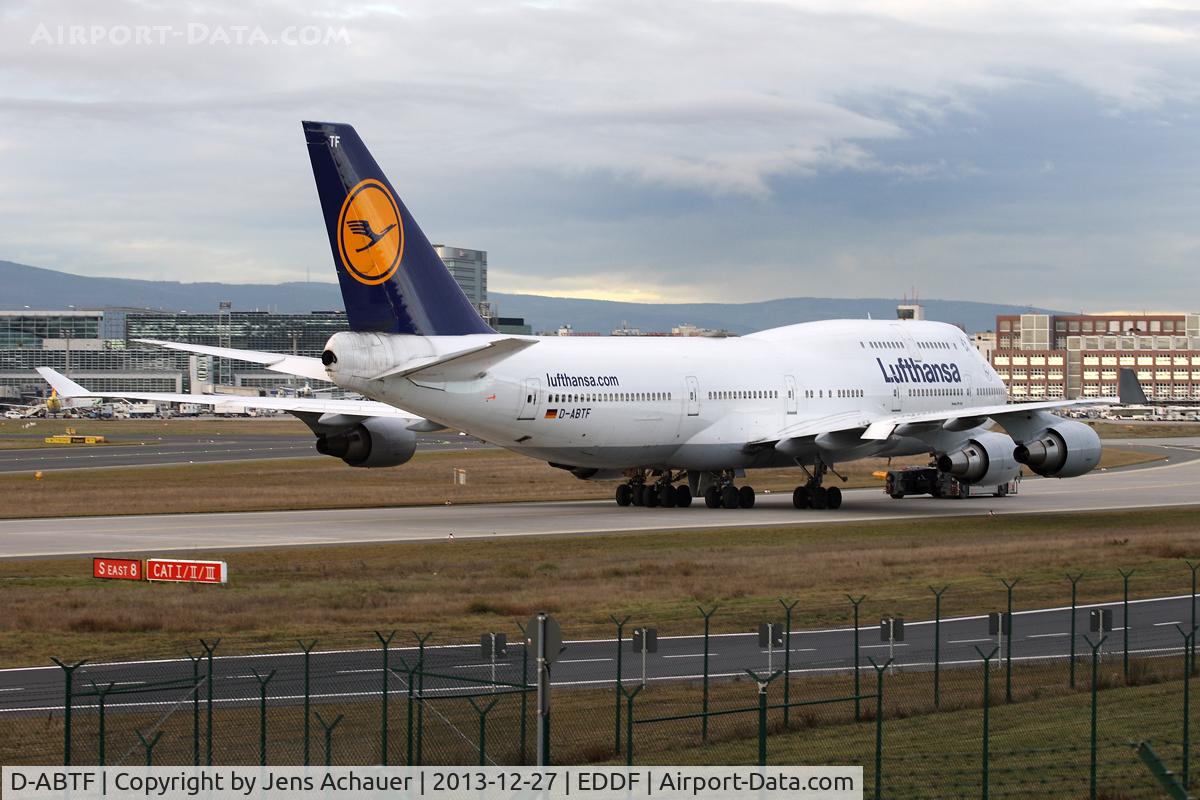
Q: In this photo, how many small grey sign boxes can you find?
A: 6